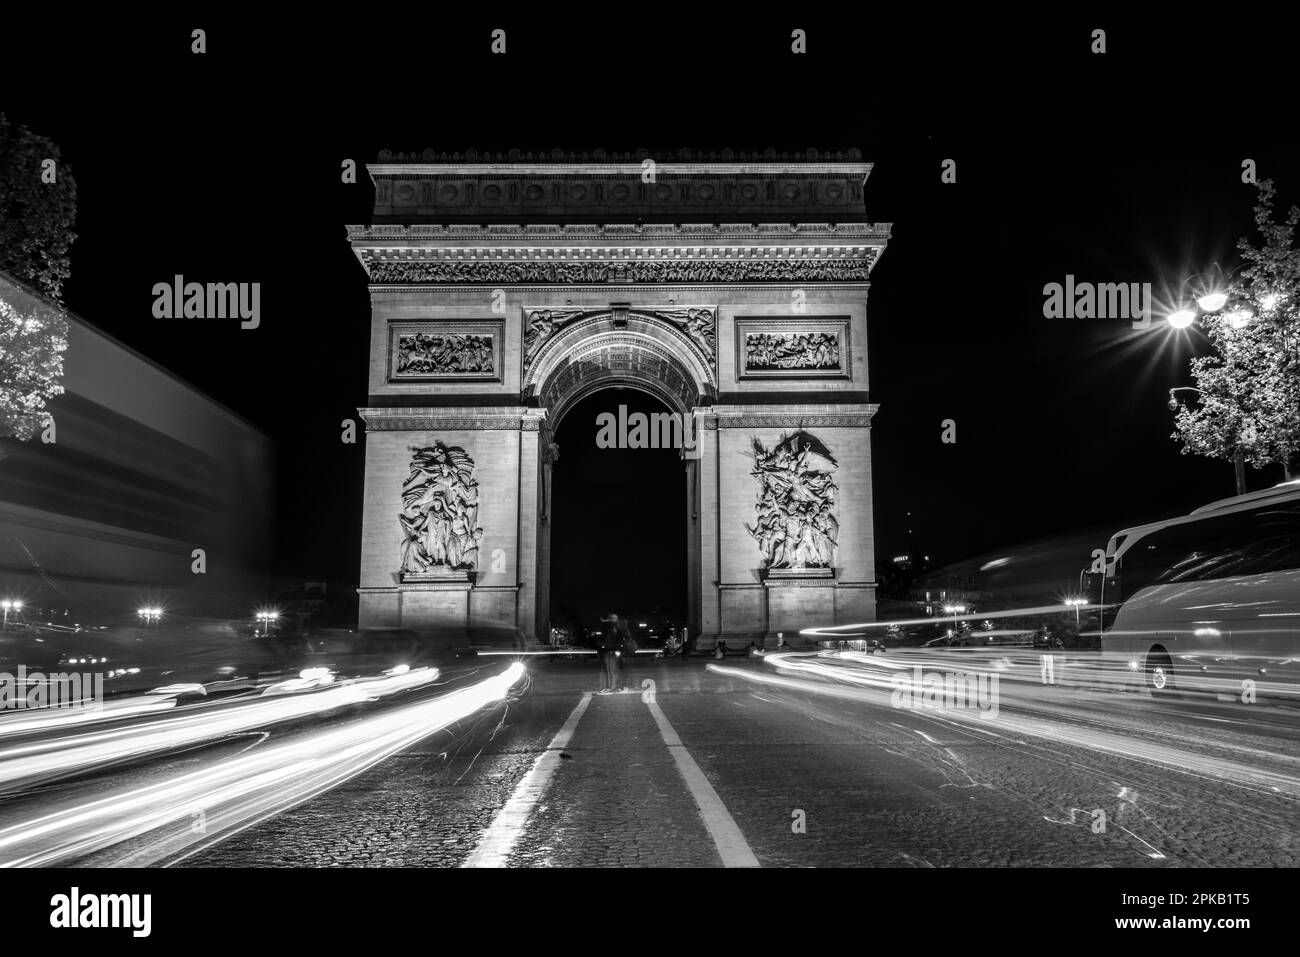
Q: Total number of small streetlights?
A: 5